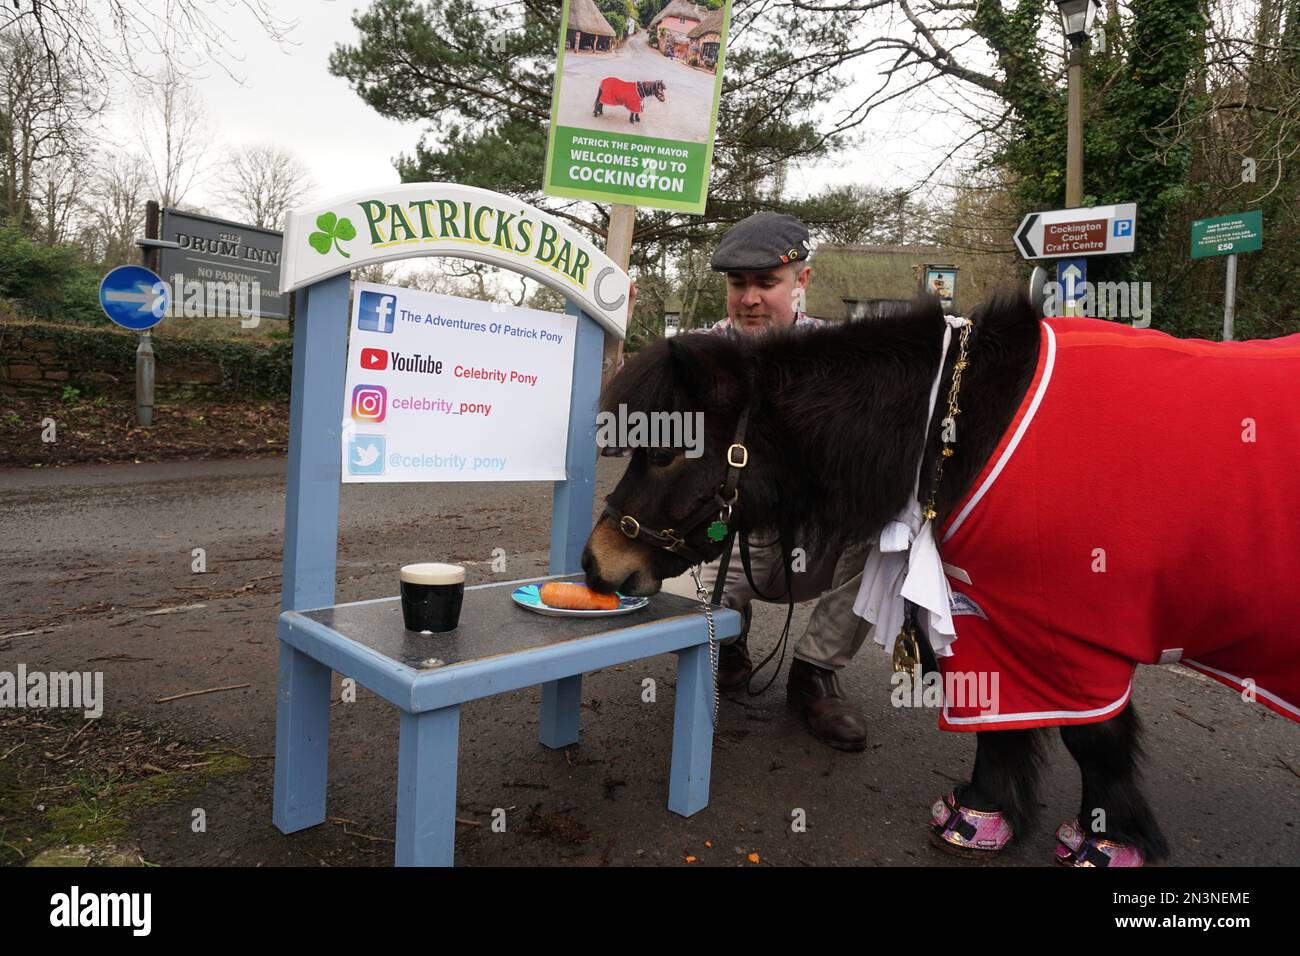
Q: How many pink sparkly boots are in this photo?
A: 2